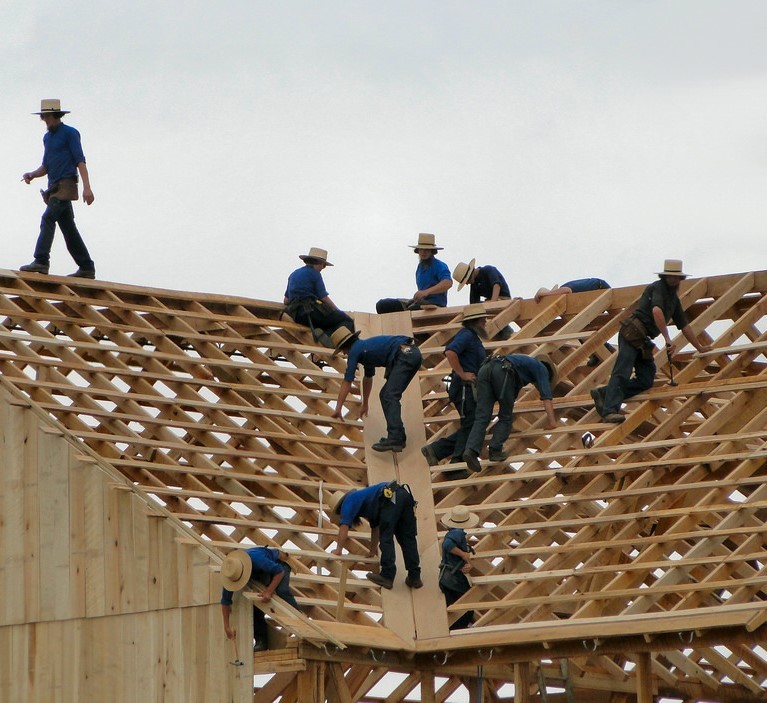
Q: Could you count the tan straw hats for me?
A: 12